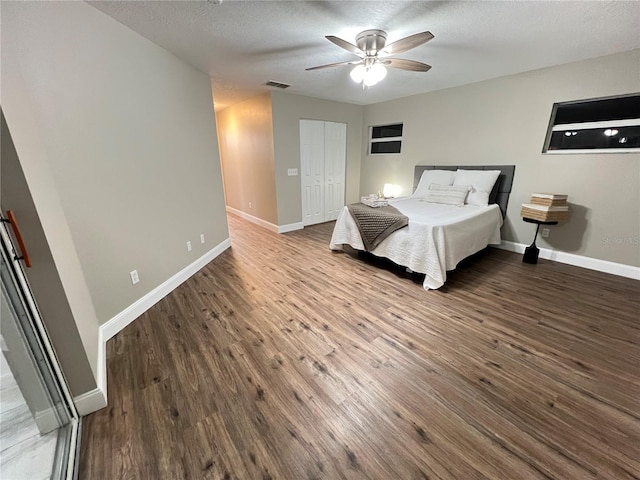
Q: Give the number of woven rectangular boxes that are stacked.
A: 2